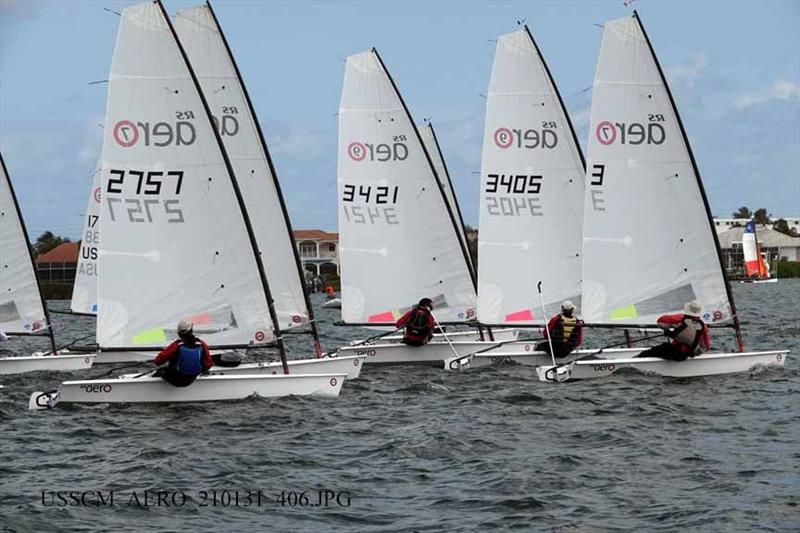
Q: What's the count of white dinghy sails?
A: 8